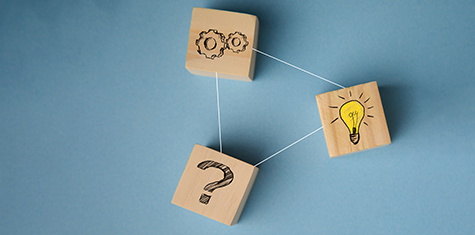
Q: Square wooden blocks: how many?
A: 3